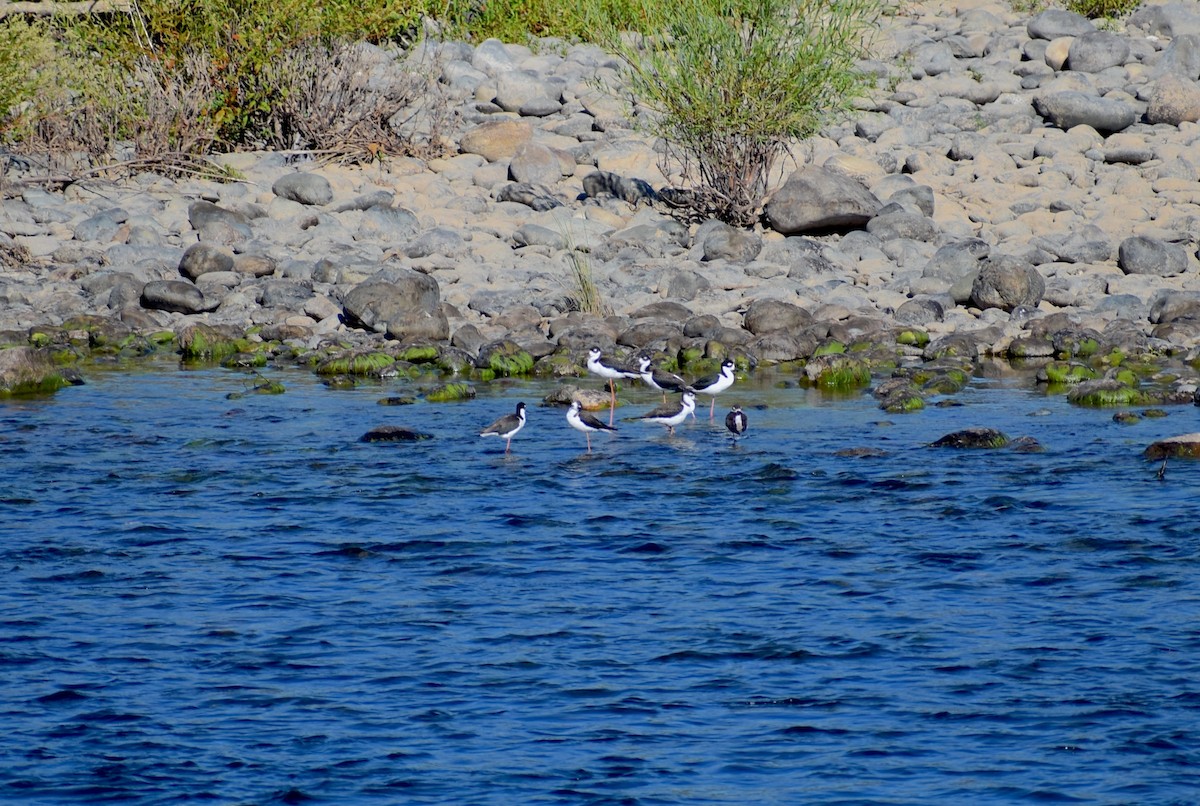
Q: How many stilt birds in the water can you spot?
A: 7